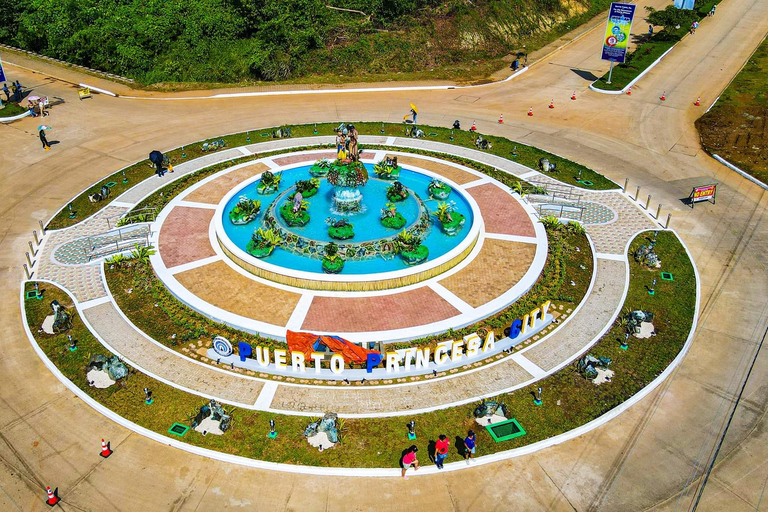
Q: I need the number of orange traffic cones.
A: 10